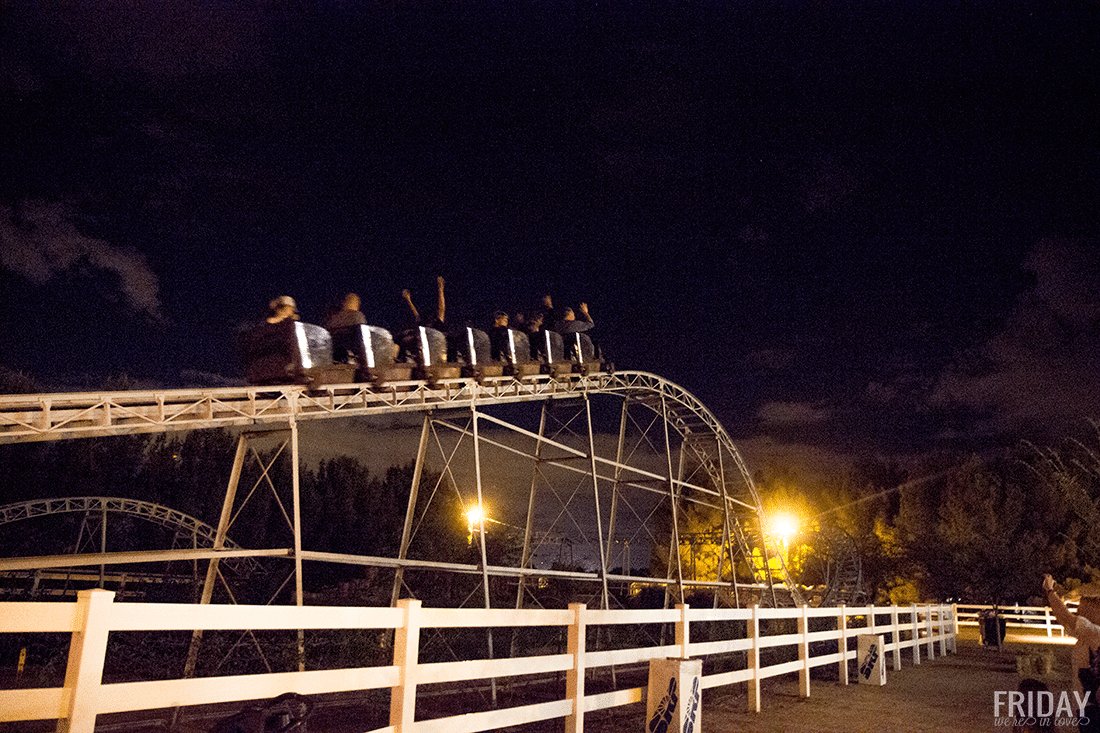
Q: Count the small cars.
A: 7